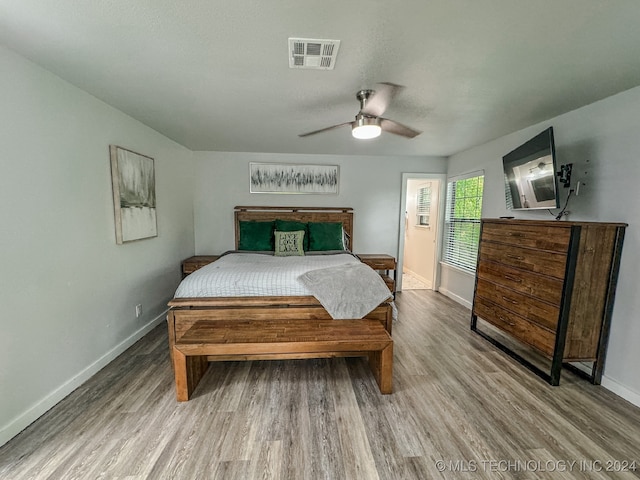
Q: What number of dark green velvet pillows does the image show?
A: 3